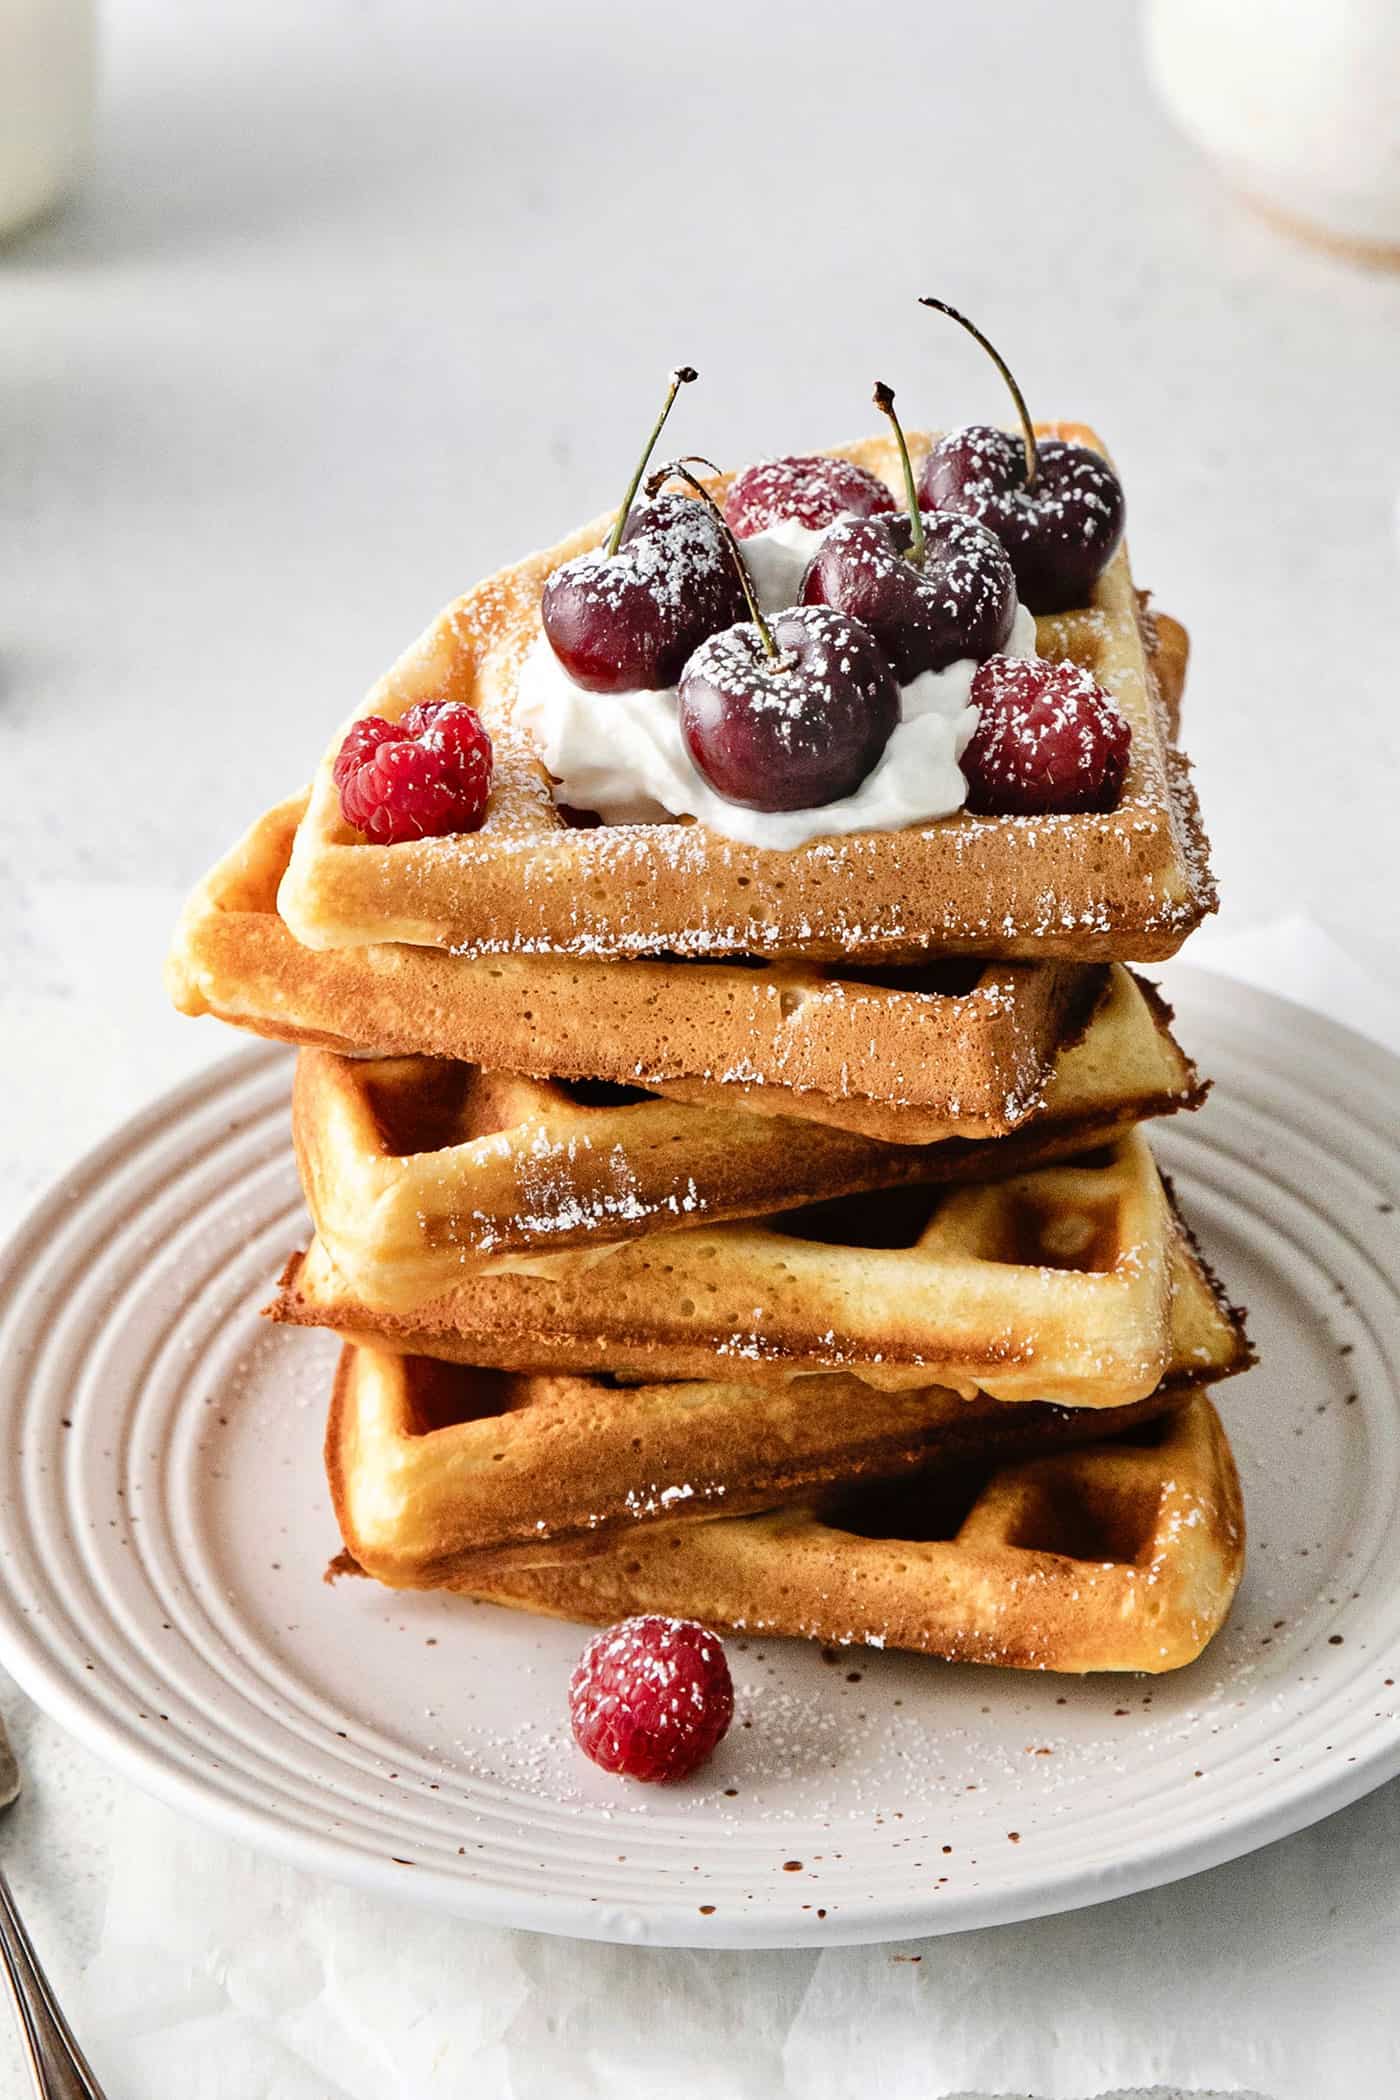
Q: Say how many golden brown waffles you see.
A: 6